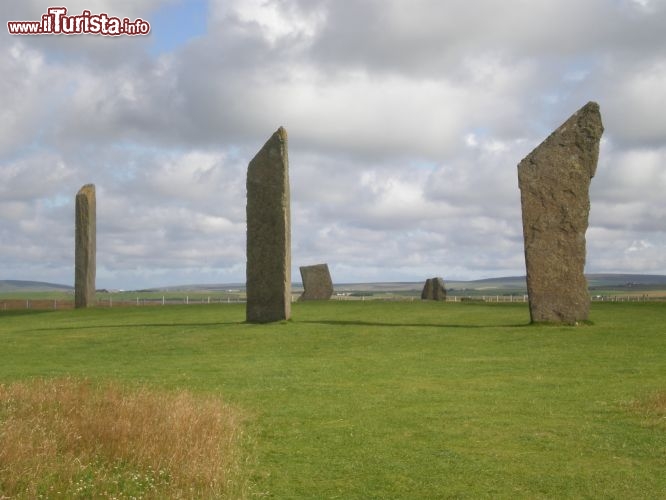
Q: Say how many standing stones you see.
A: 5